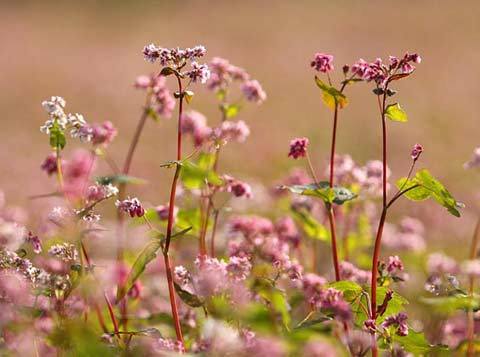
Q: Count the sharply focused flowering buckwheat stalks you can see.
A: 3